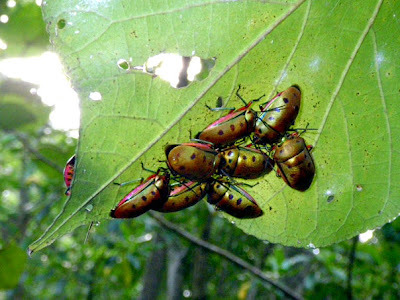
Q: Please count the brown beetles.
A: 8